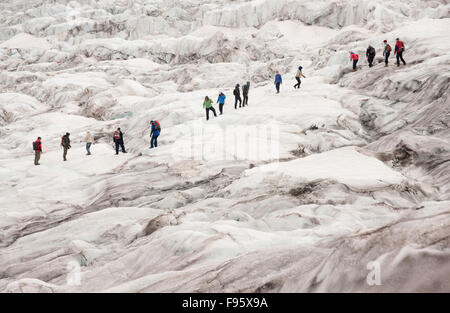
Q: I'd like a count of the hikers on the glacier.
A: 15